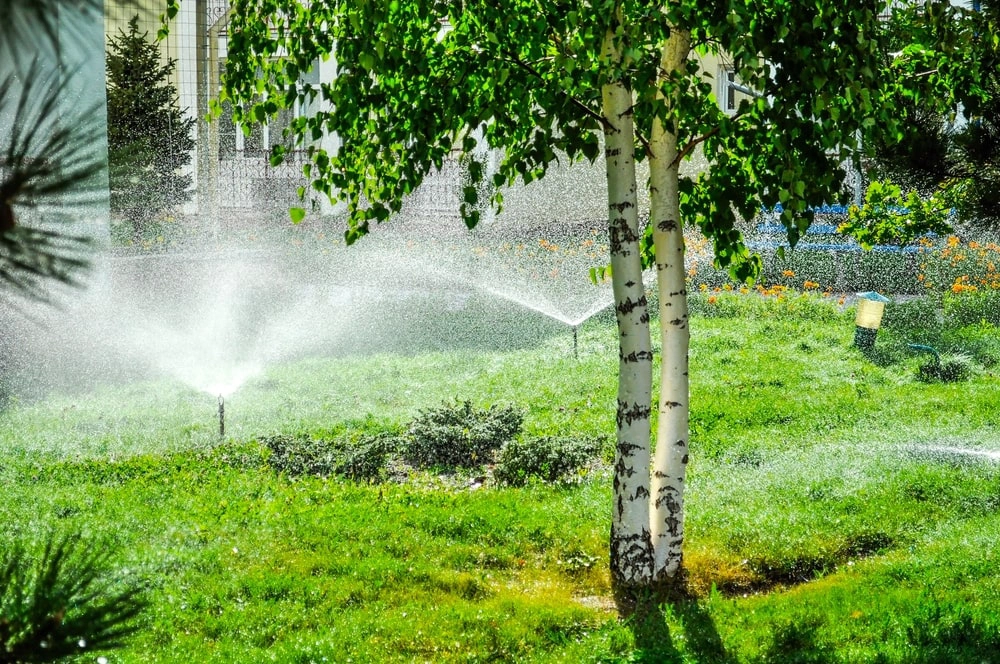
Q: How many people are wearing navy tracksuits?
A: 0